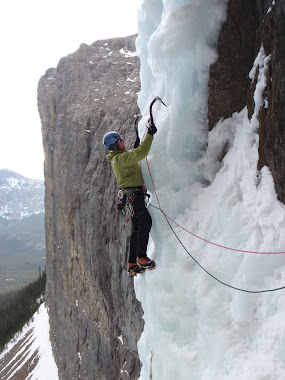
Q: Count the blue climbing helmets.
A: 1